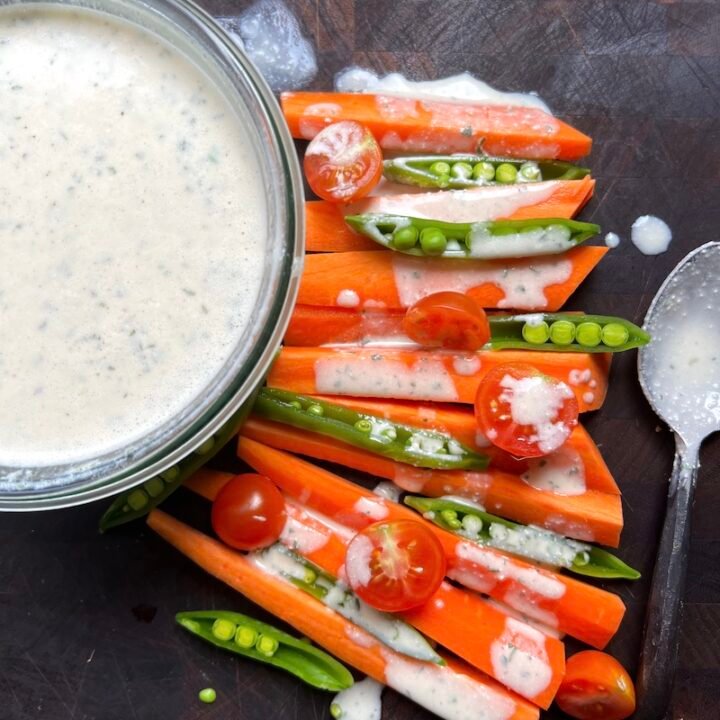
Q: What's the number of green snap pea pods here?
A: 8